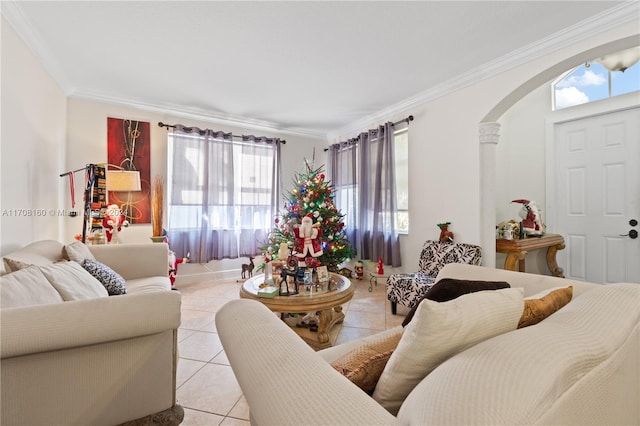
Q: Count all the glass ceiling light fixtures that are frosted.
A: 1